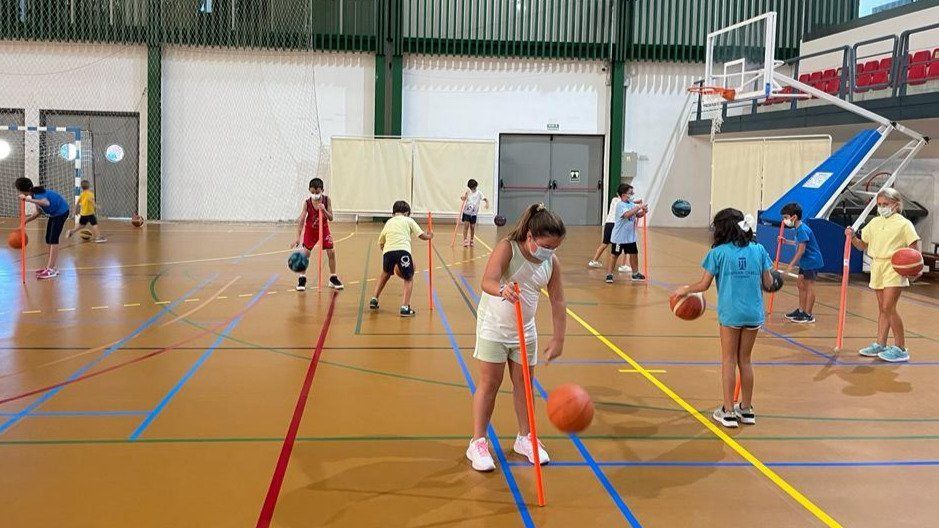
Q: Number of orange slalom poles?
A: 9